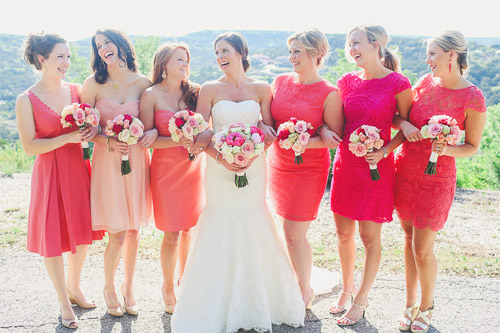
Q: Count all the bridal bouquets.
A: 7